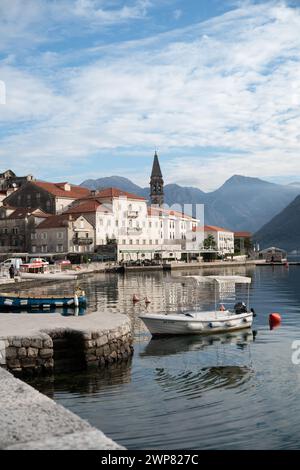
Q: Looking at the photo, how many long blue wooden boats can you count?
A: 1